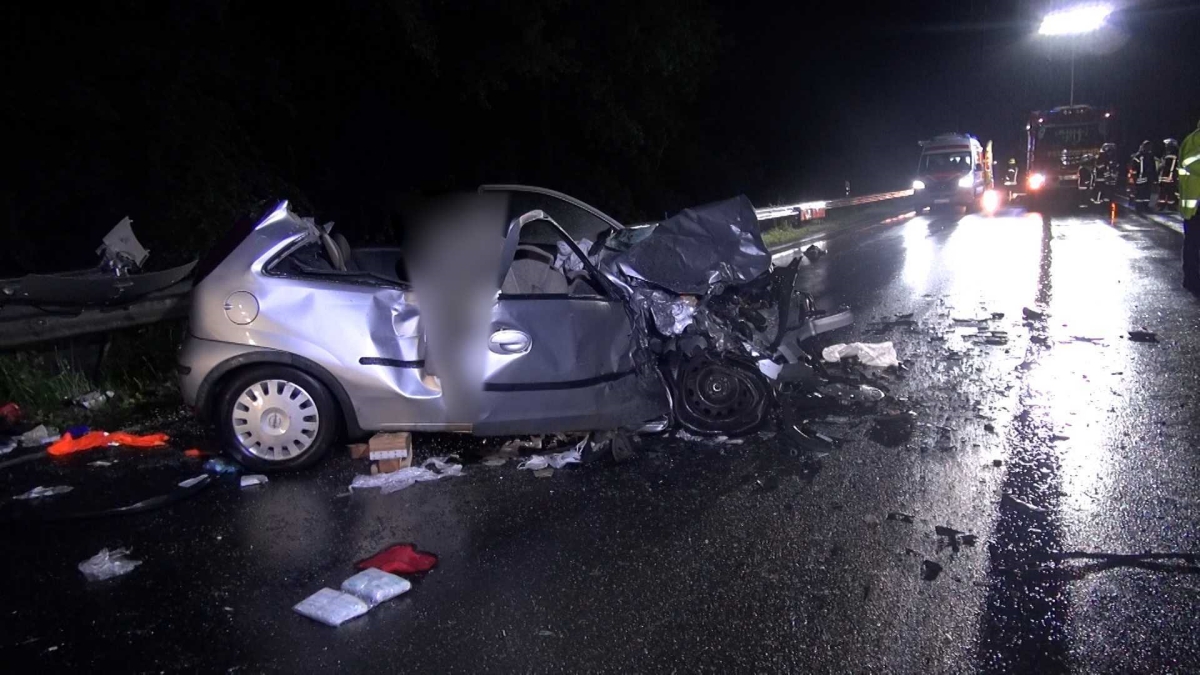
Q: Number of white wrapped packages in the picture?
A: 2